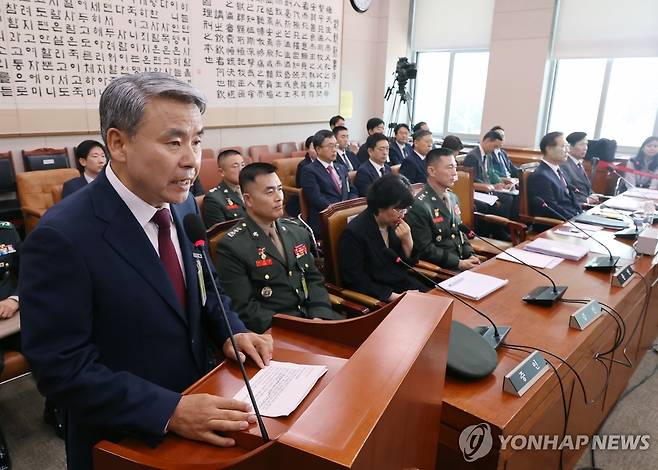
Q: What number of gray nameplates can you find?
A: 3